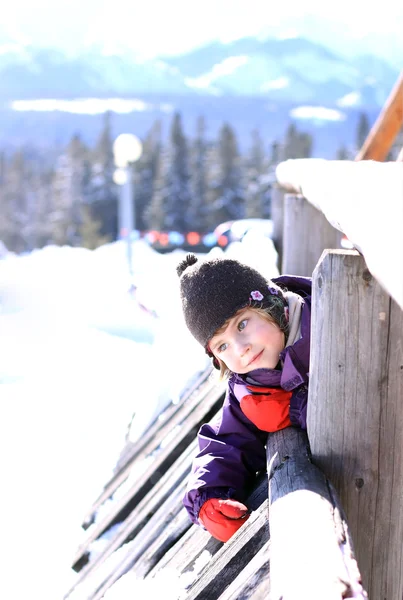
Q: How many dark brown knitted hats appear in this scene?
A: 1